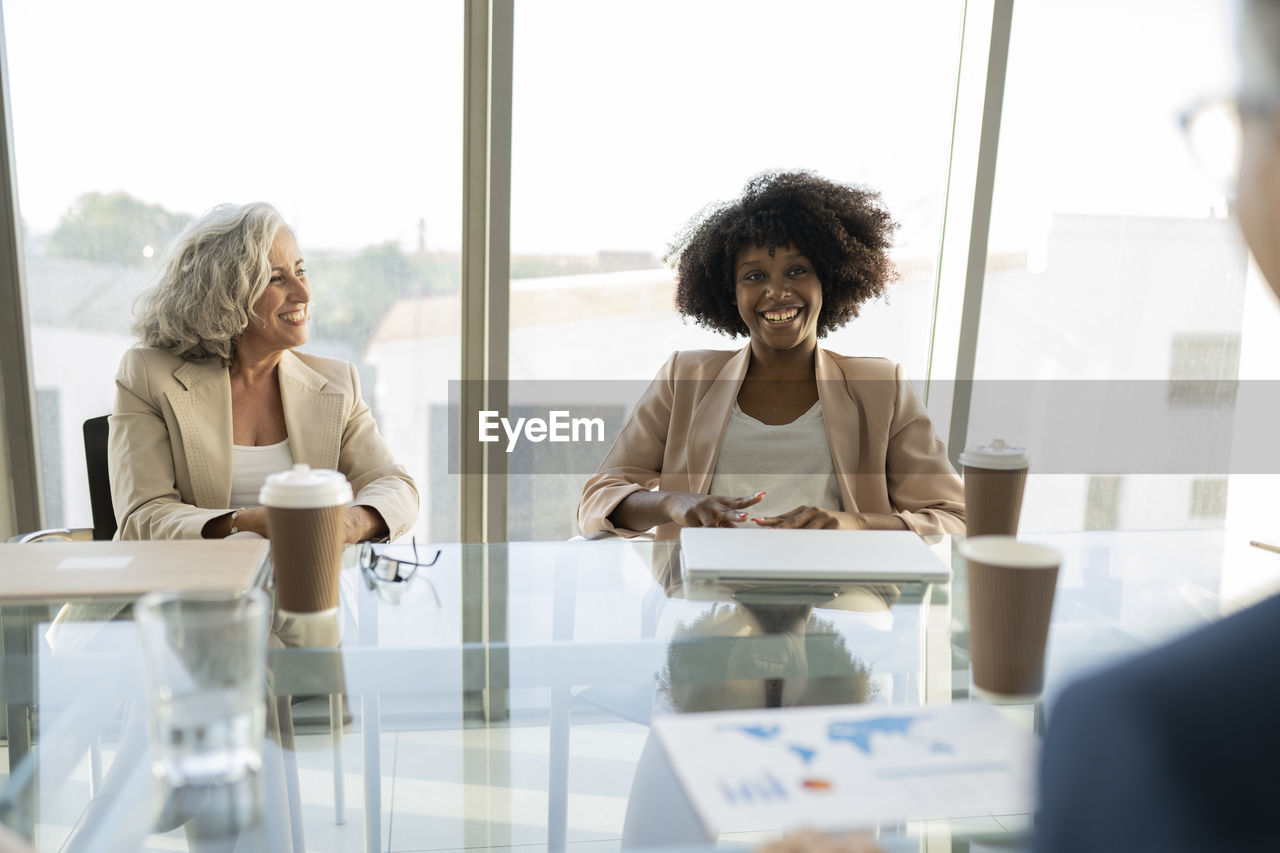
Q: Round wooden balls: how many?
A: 0